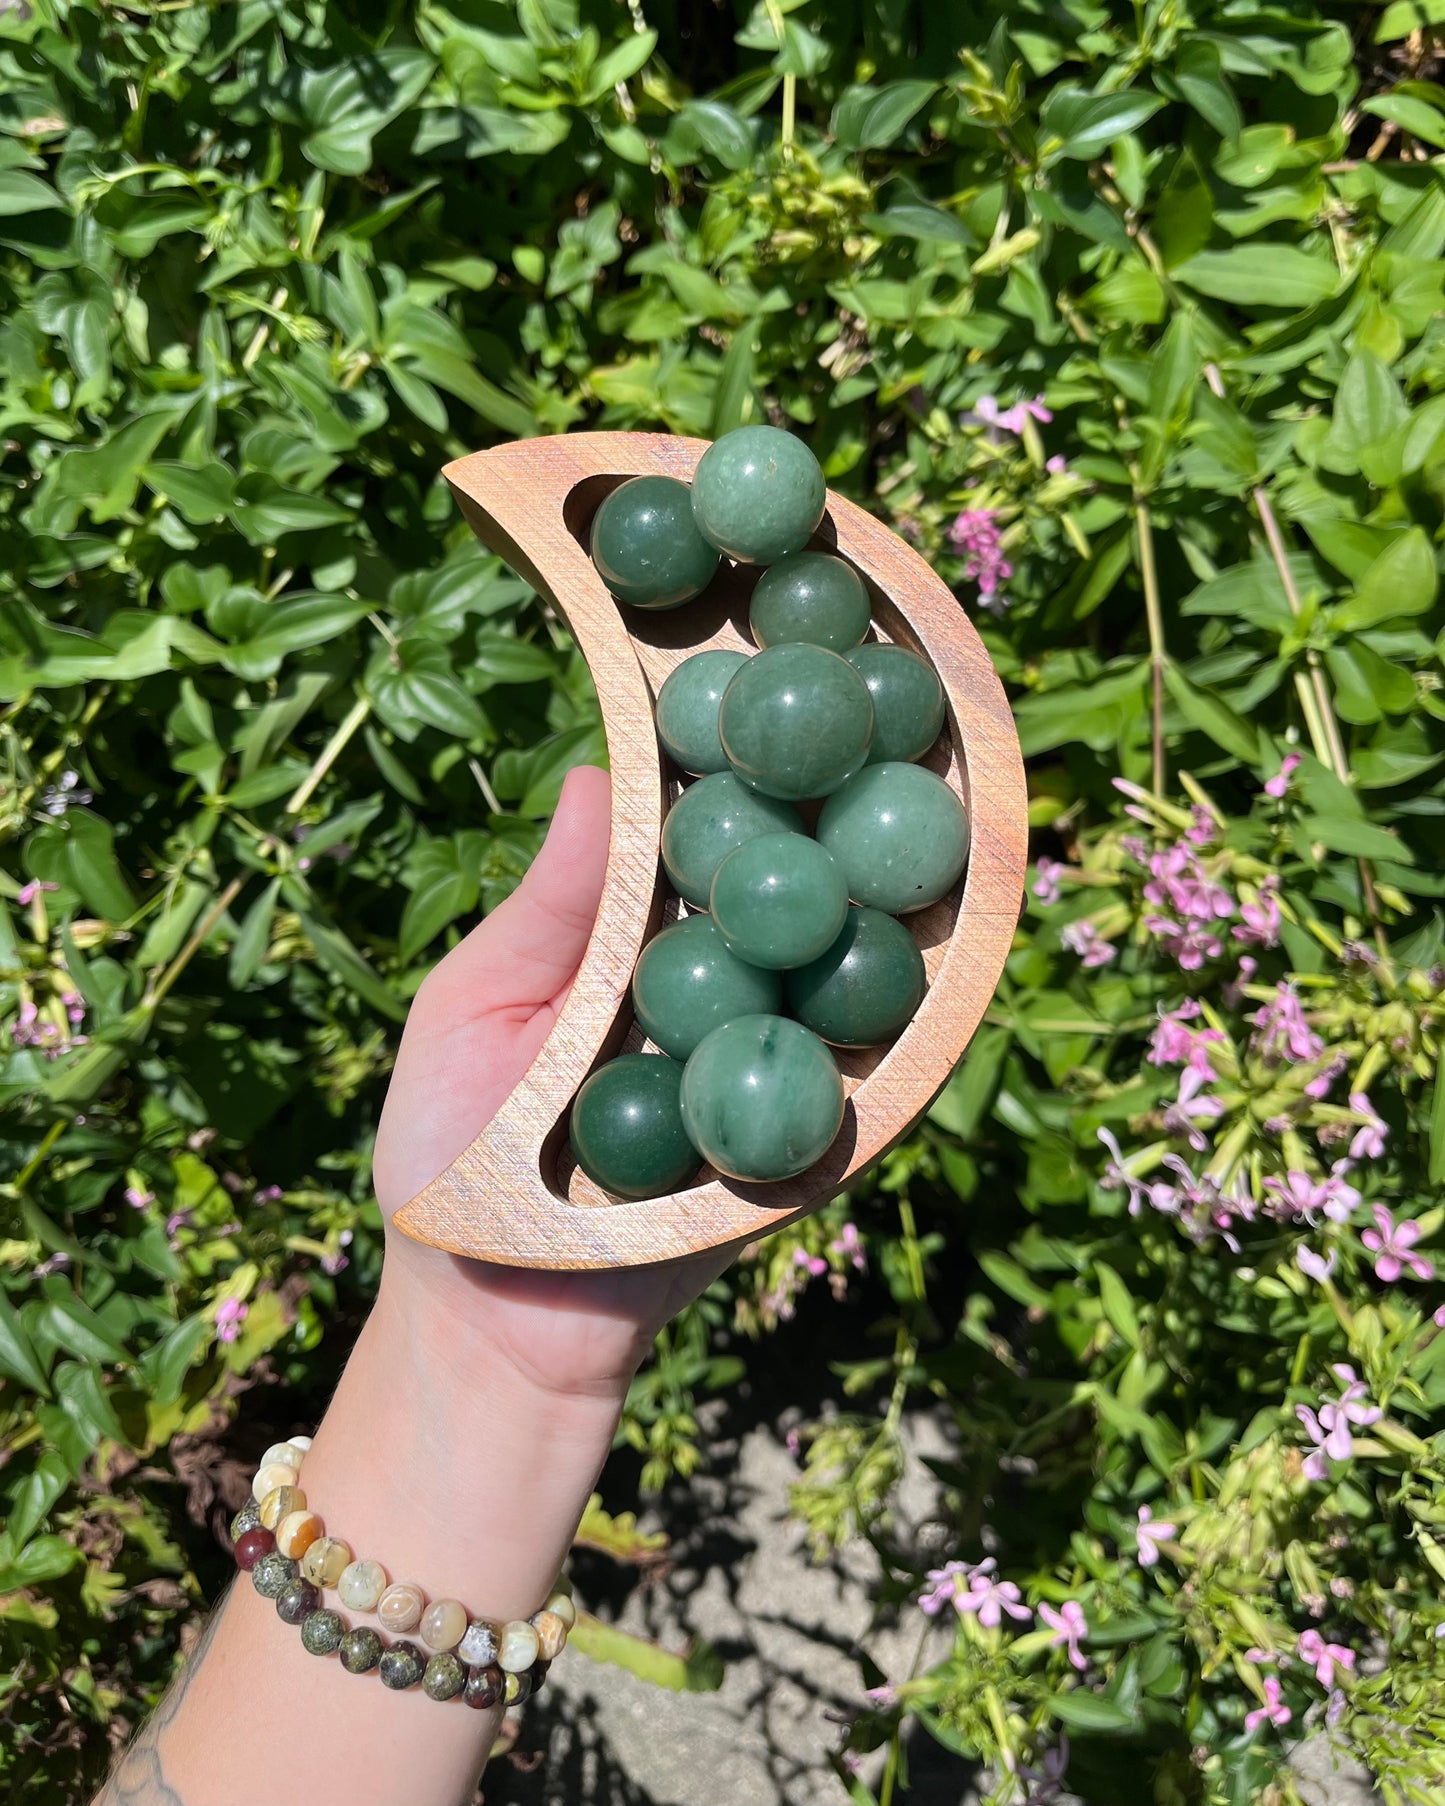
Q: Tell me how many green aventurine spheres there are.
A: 13